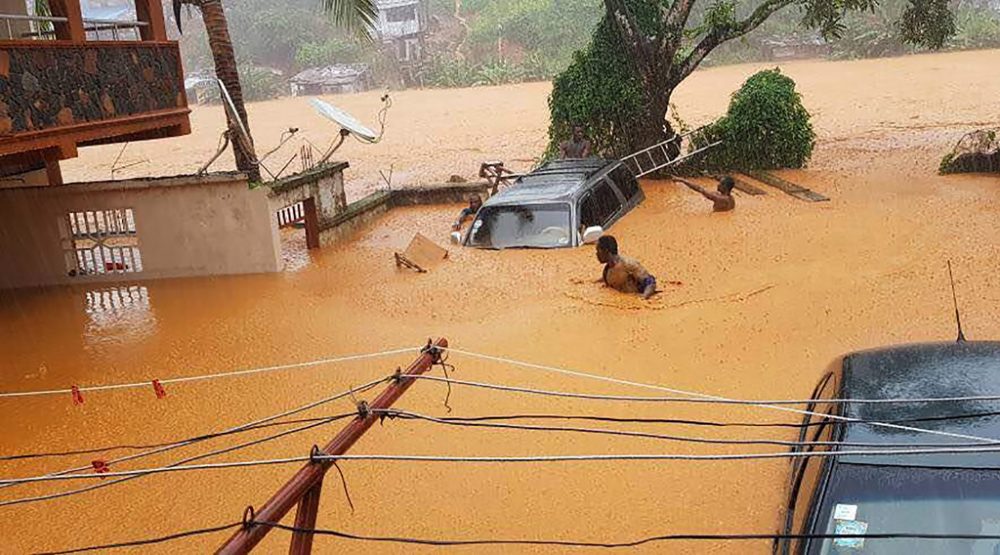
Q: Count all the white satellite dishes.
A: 2